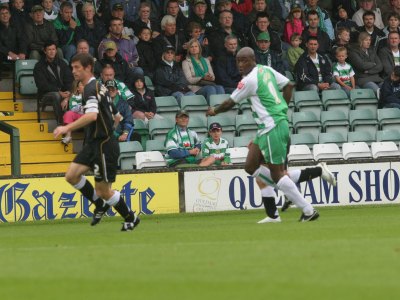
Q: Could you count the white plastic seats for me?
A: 6